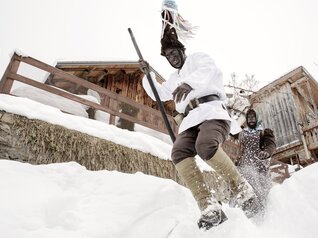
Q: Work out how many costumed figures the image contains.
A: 2